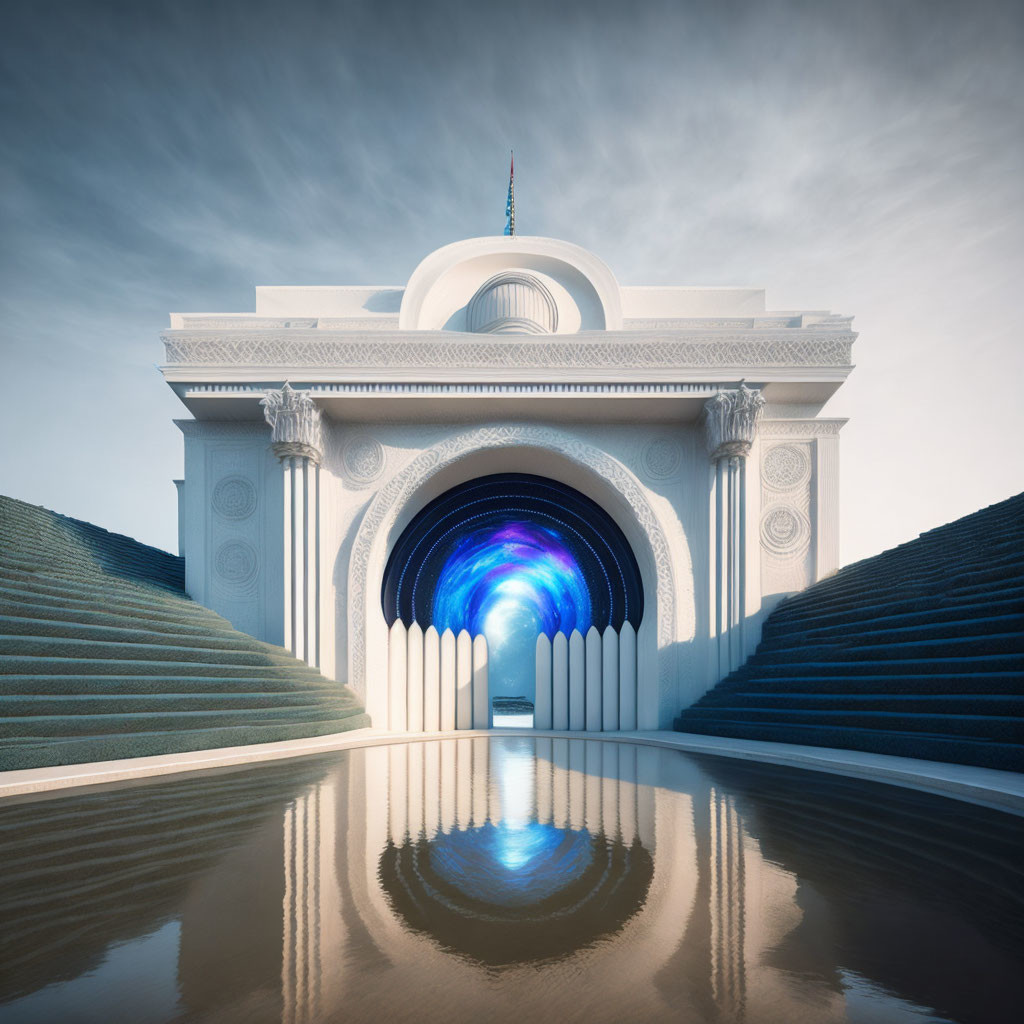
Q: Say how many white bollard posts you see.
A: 12